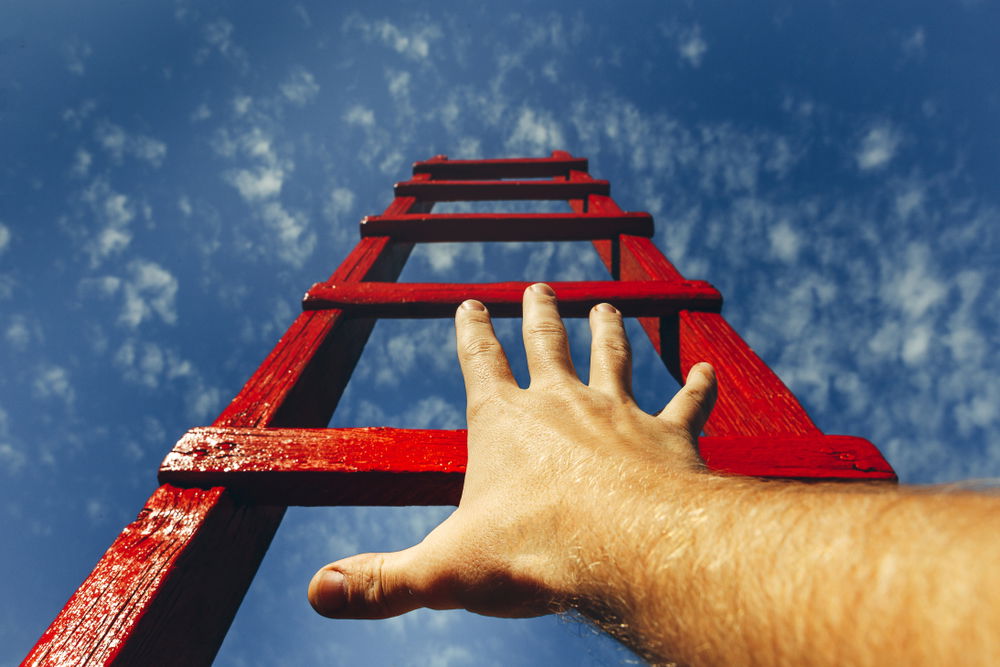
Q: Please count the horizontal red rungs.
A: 5